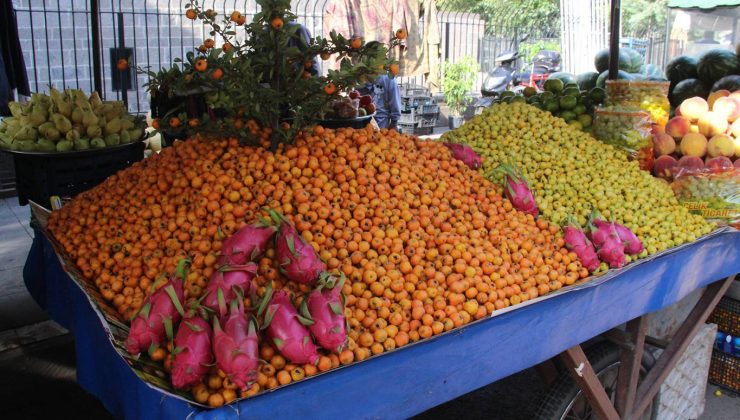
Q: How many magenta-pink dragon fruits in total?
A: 13